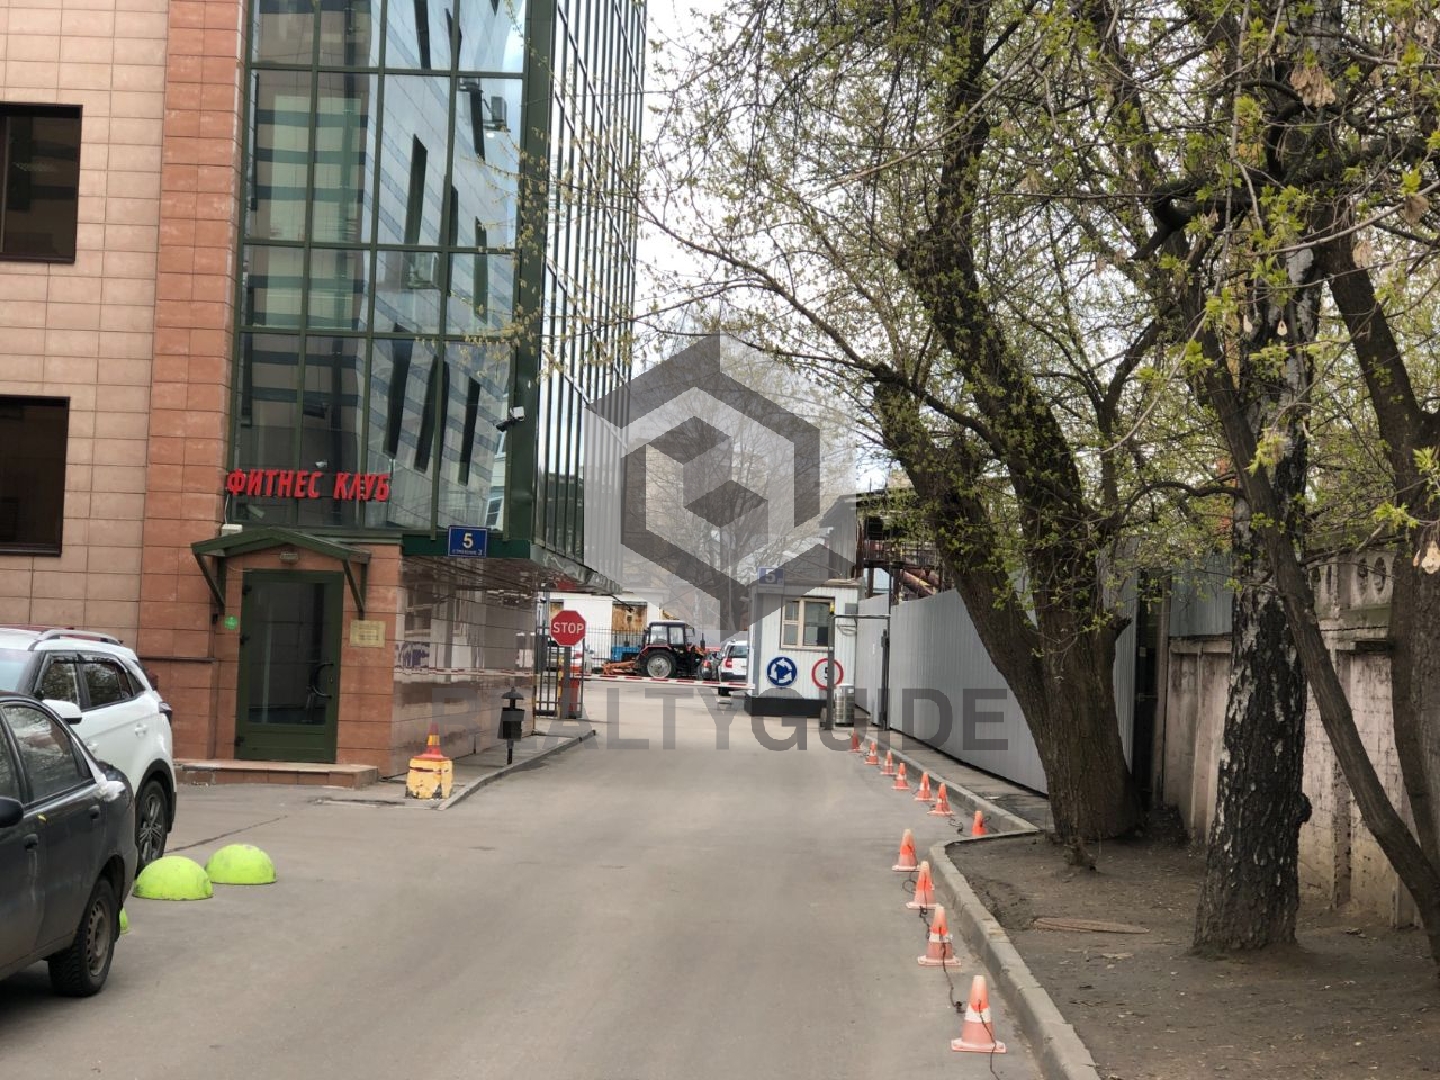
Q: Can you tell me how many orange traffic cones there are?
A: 12